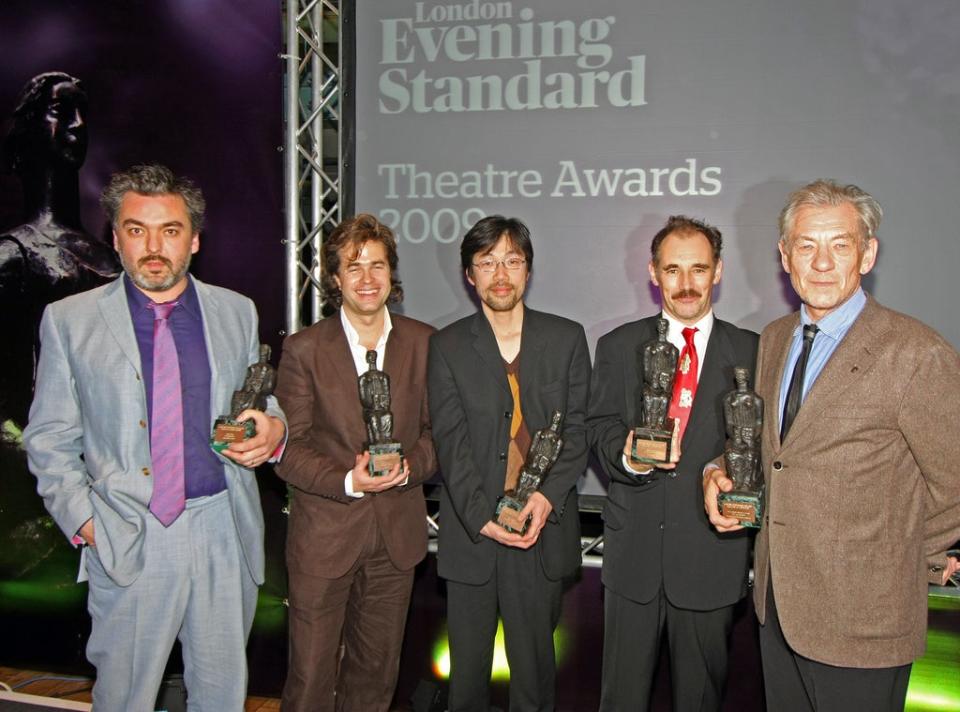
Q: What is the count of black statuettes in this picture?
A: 5